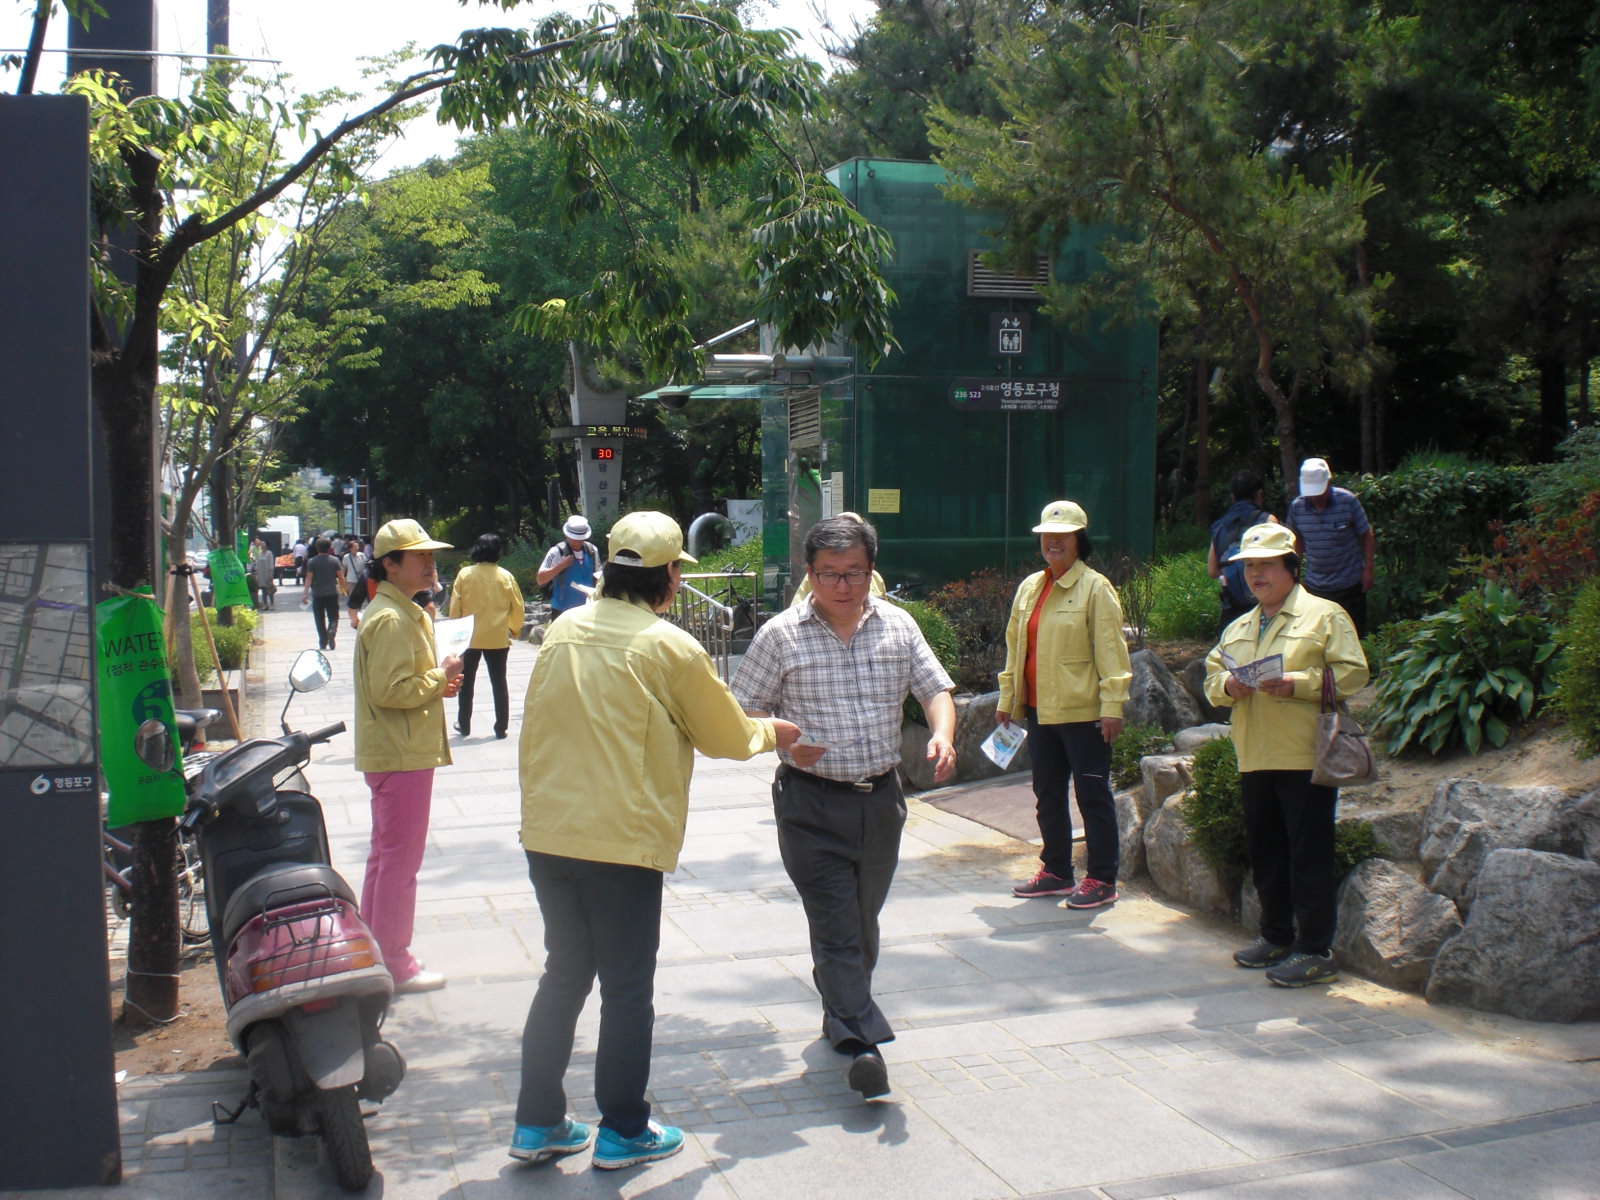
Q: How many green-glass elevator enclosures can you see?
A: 1